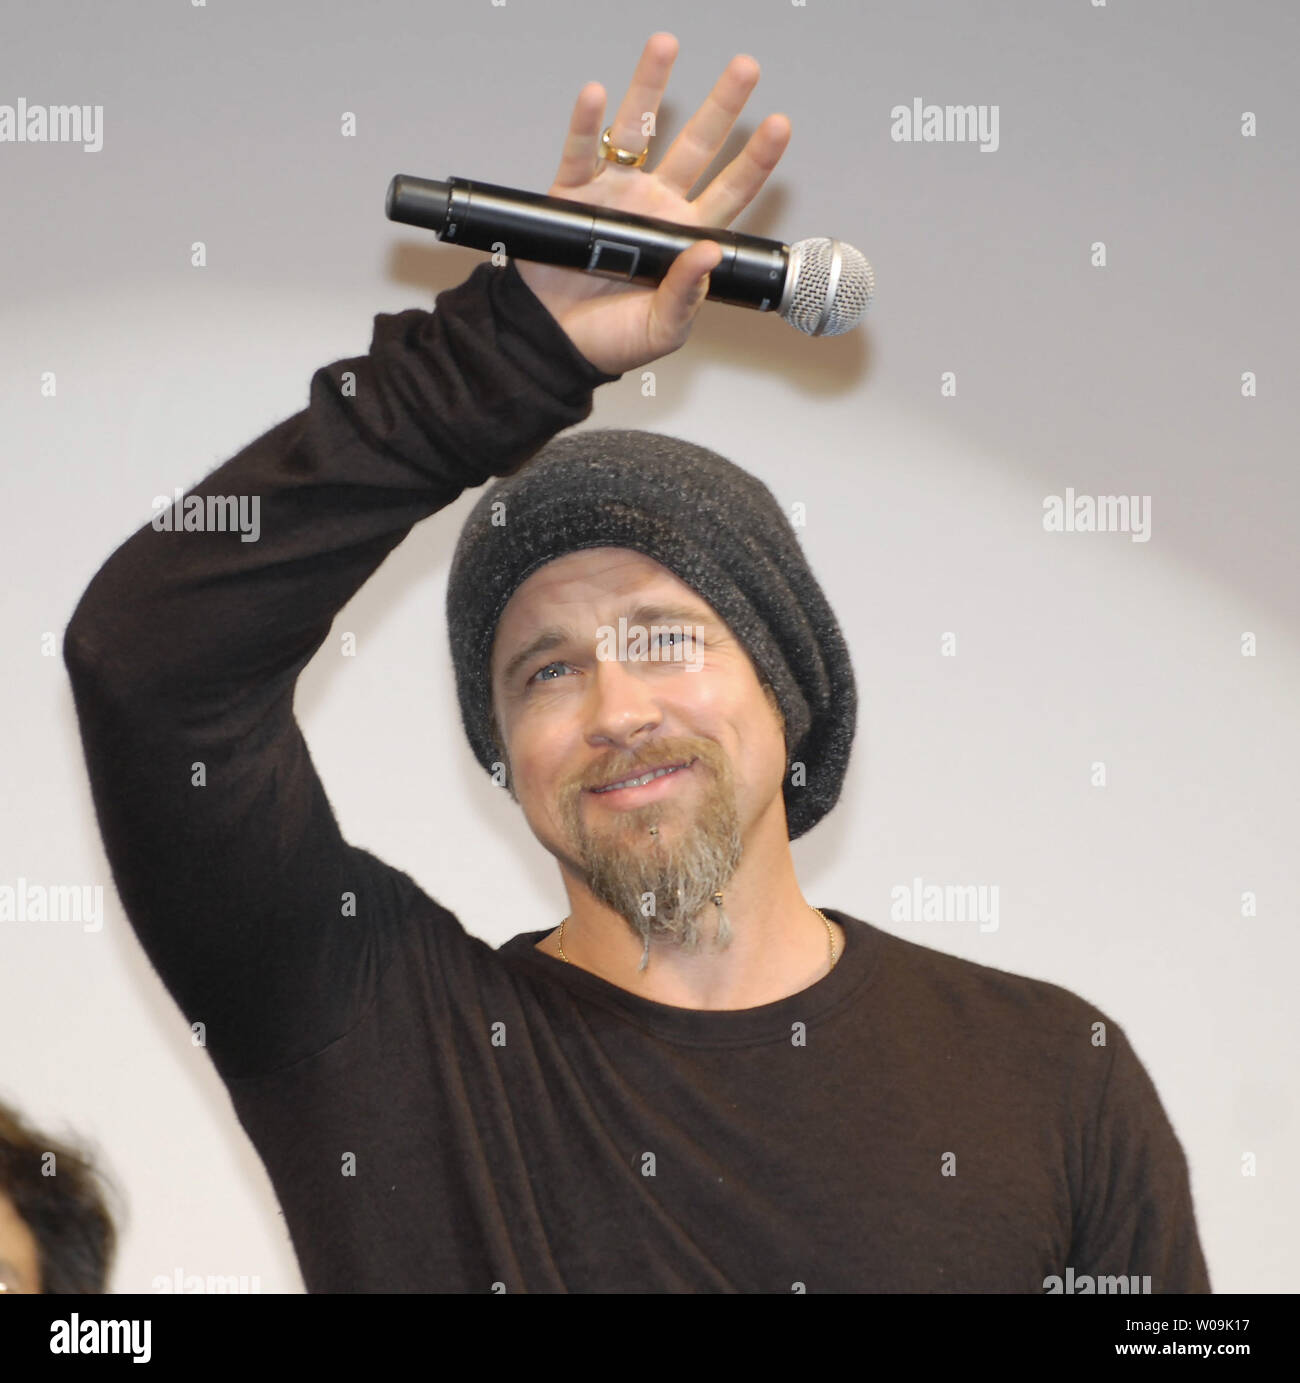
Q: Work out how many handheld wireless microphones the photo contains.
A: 1